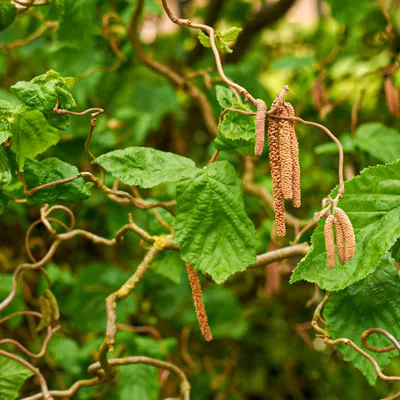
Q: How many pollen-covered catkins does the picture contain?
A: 8